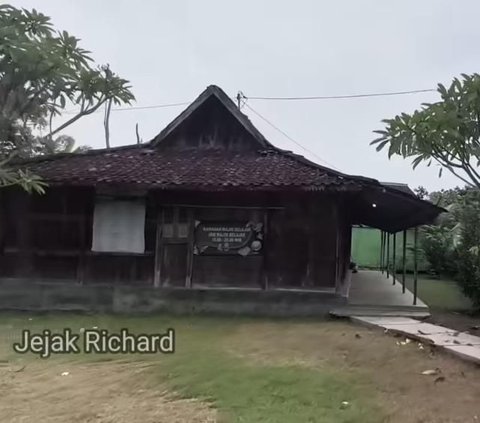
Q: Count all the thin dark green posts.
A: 6